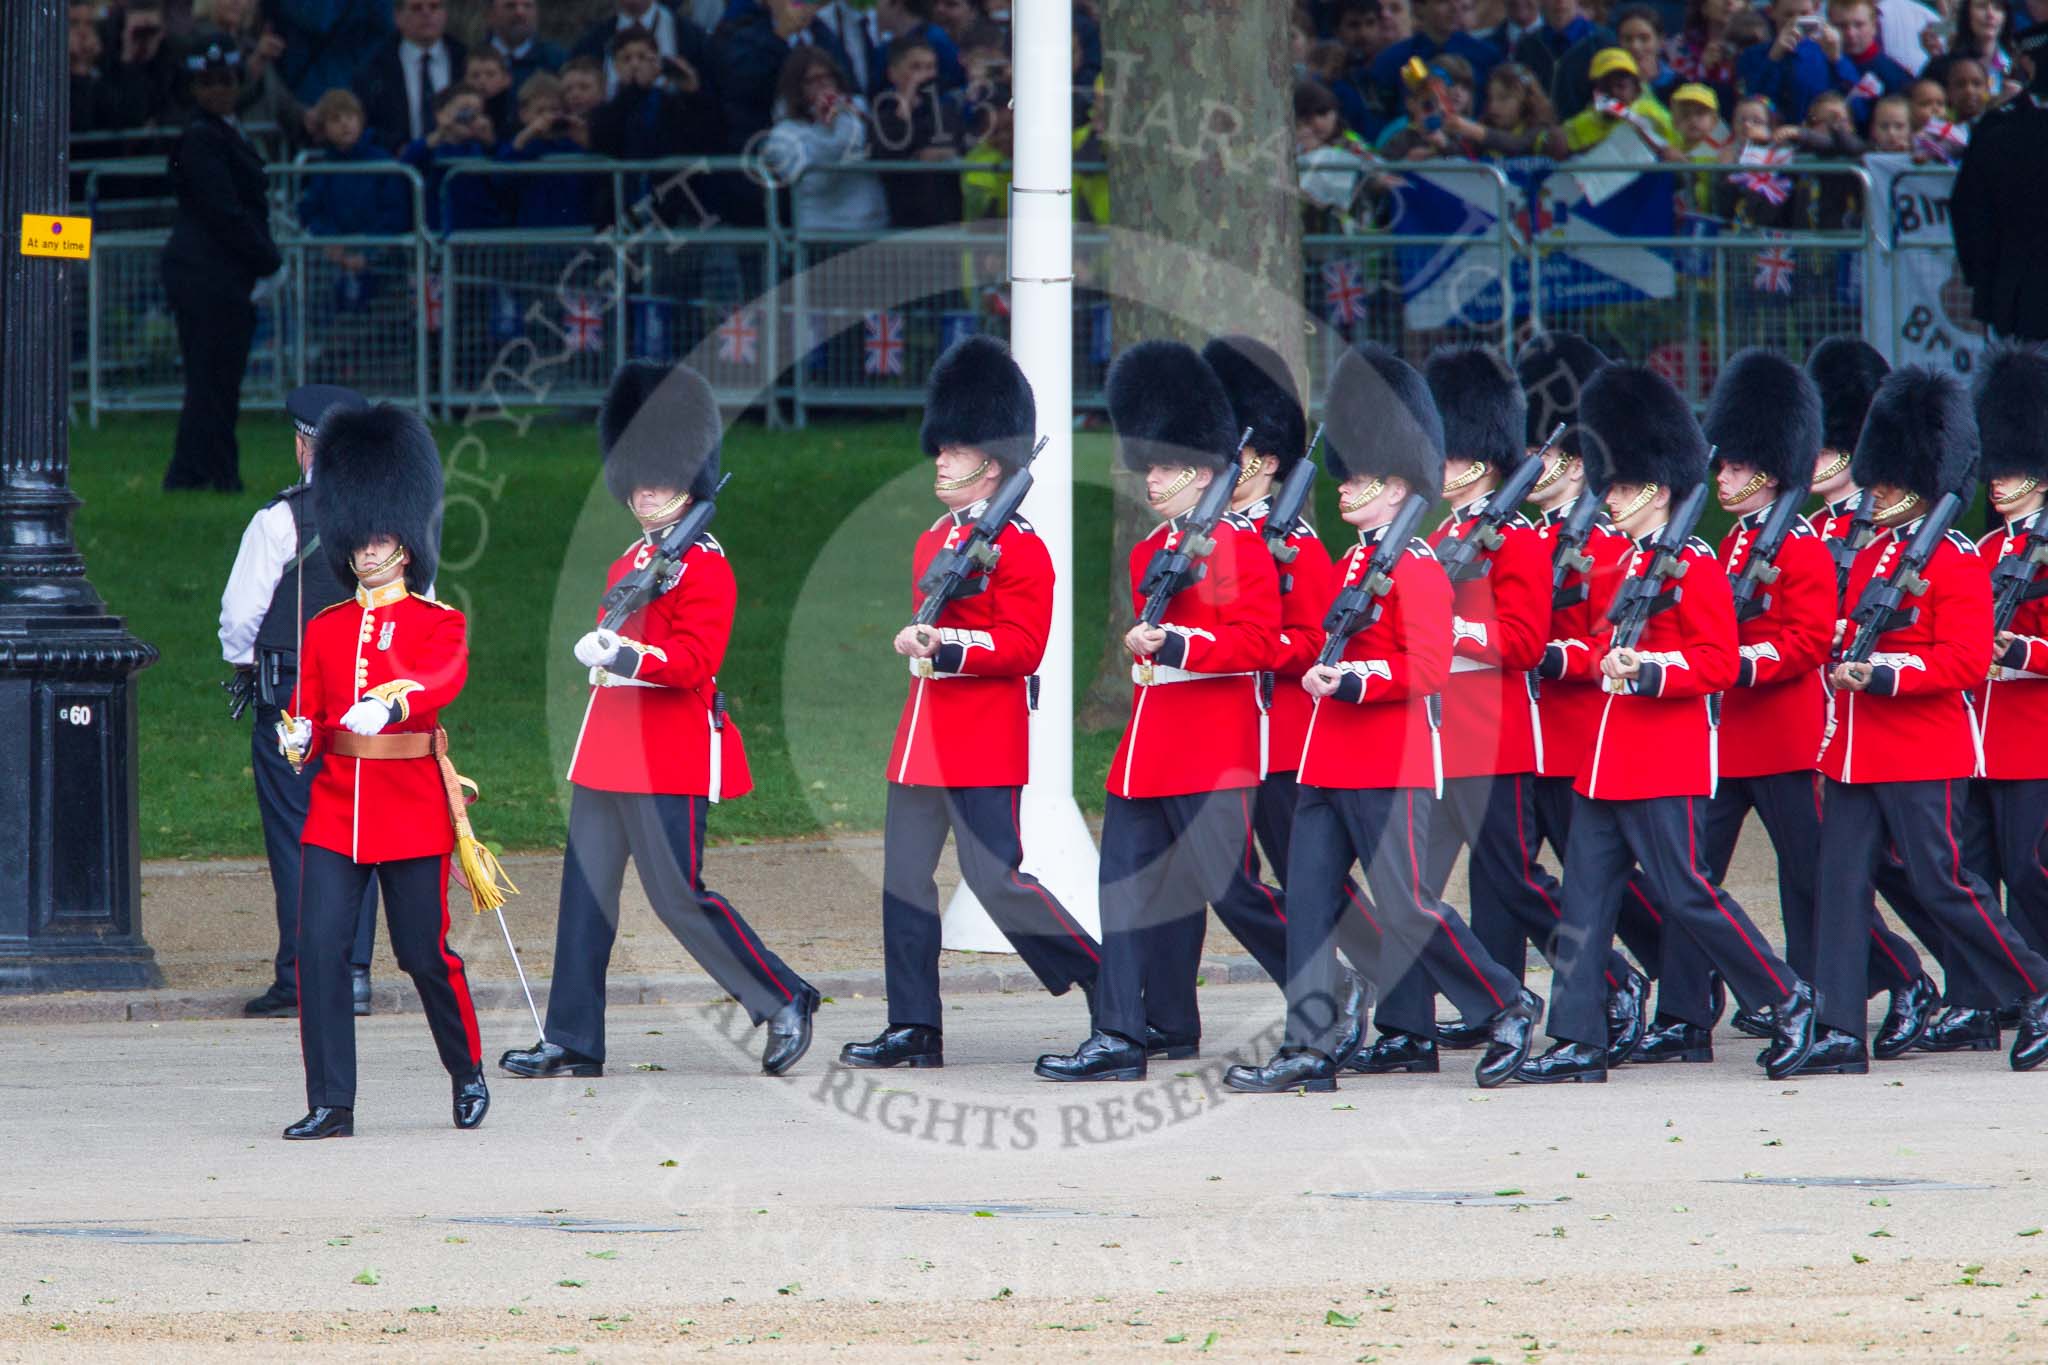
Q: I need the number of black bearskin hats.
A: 13